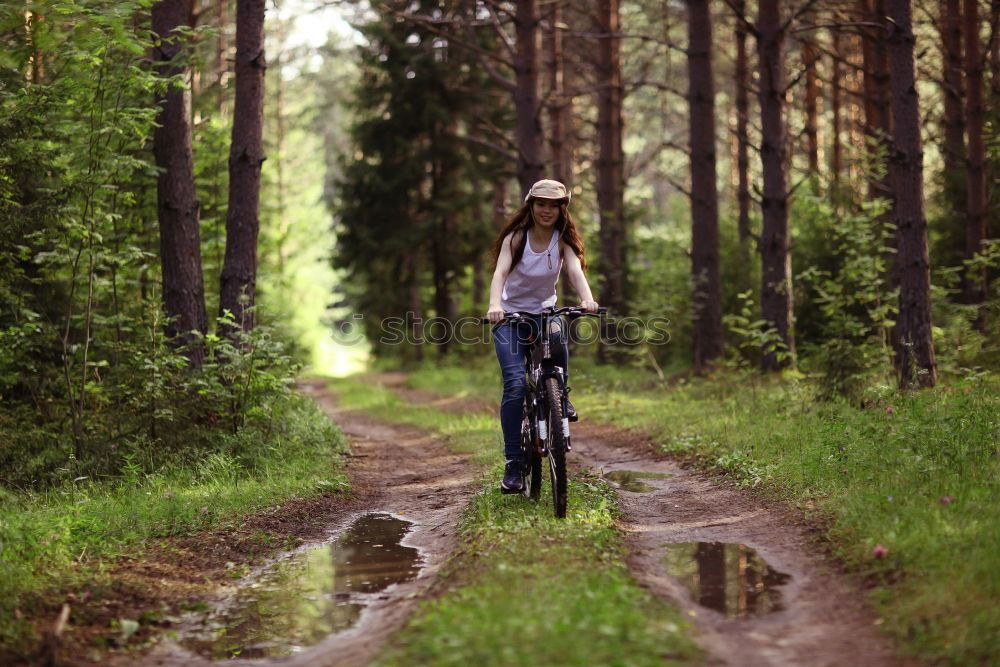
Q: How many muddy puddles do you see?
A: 3